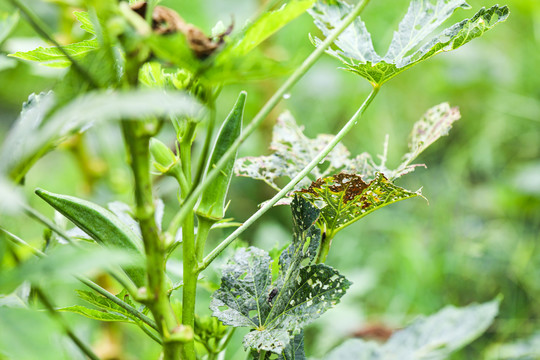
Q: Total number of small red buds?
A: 0